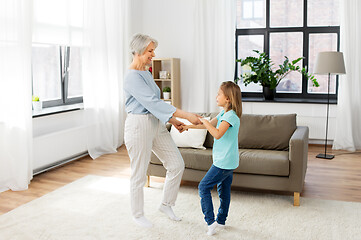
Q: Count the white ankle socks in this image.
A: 4